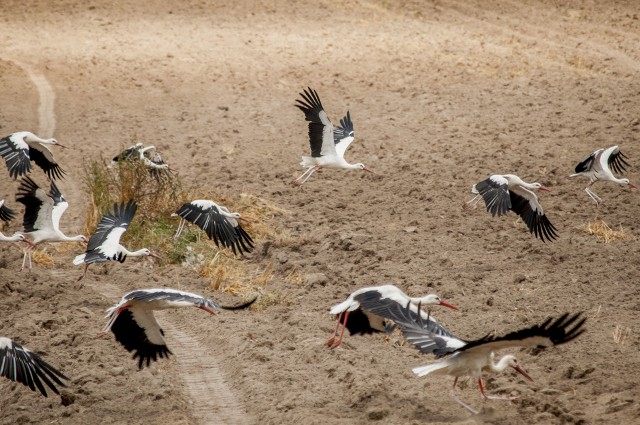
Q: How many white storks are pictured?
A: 13